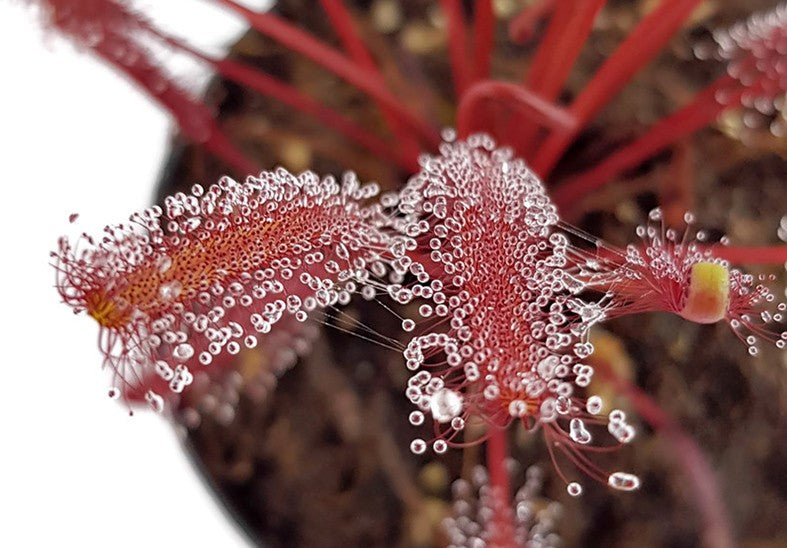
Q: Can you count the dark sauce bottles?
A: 0